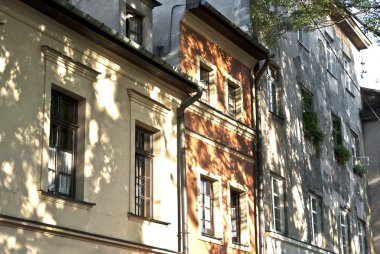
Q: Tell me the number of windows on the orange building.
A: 4